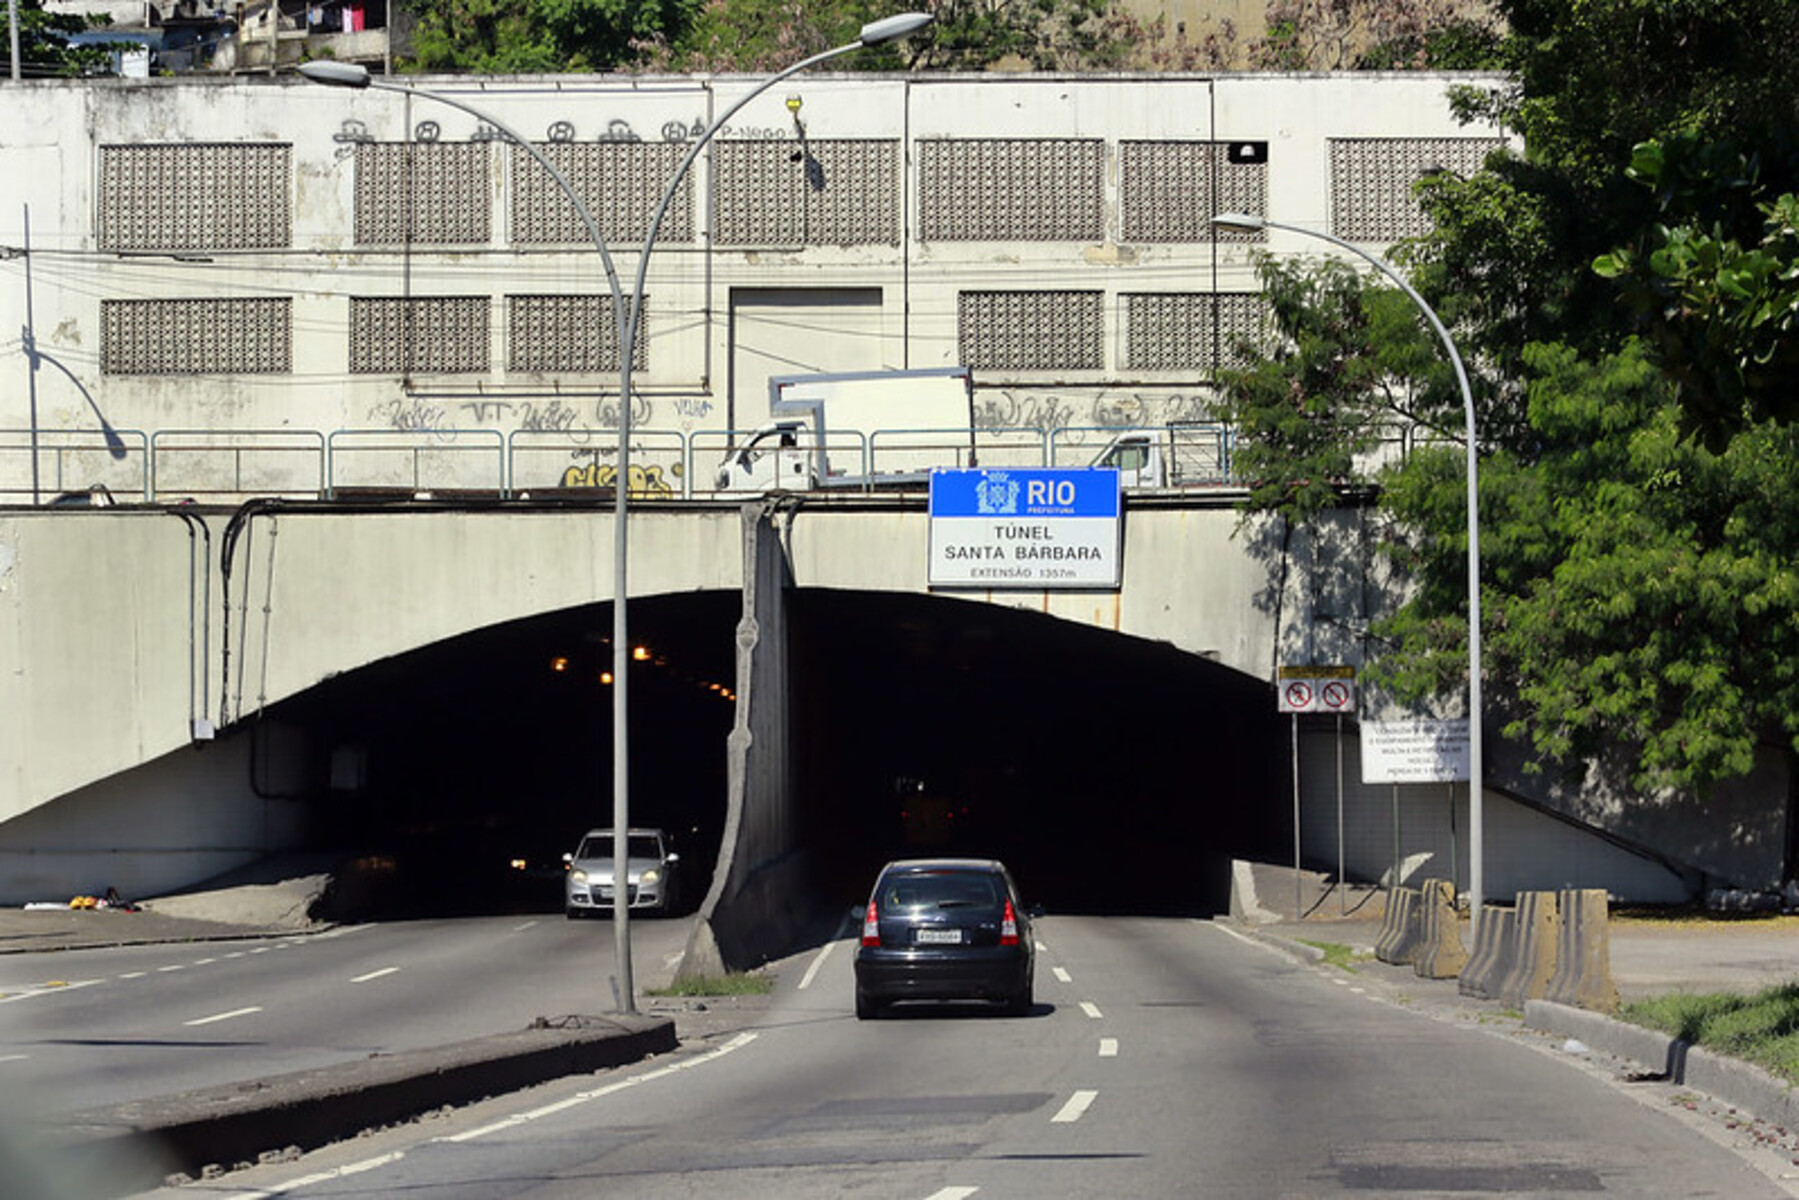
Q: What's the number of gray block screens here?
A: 12